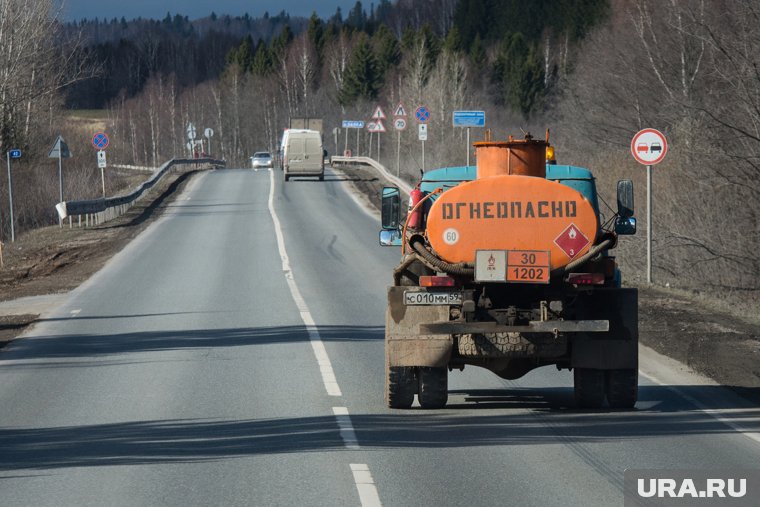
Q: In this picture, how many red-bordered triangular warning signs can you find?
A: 3